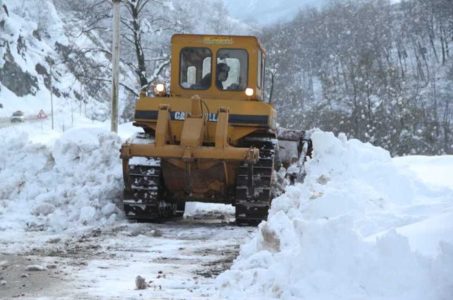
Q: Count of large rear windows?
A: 2